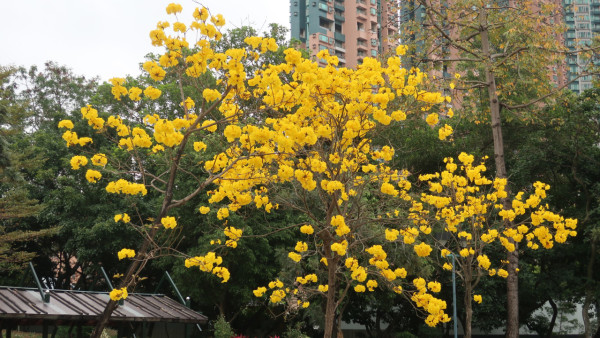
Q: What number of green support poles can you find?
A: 3